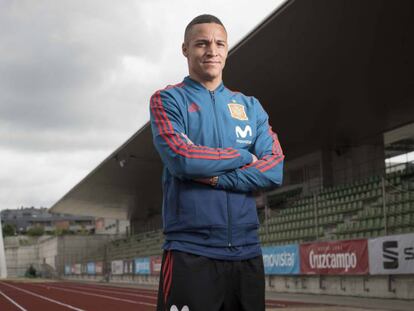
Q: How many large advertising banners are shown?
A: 3